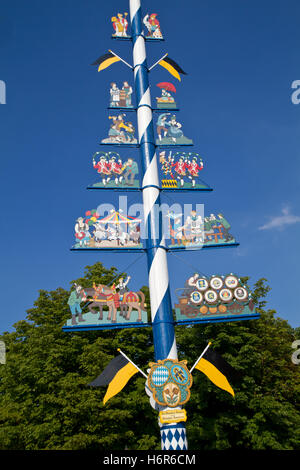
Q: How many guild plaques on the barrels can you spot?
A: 7